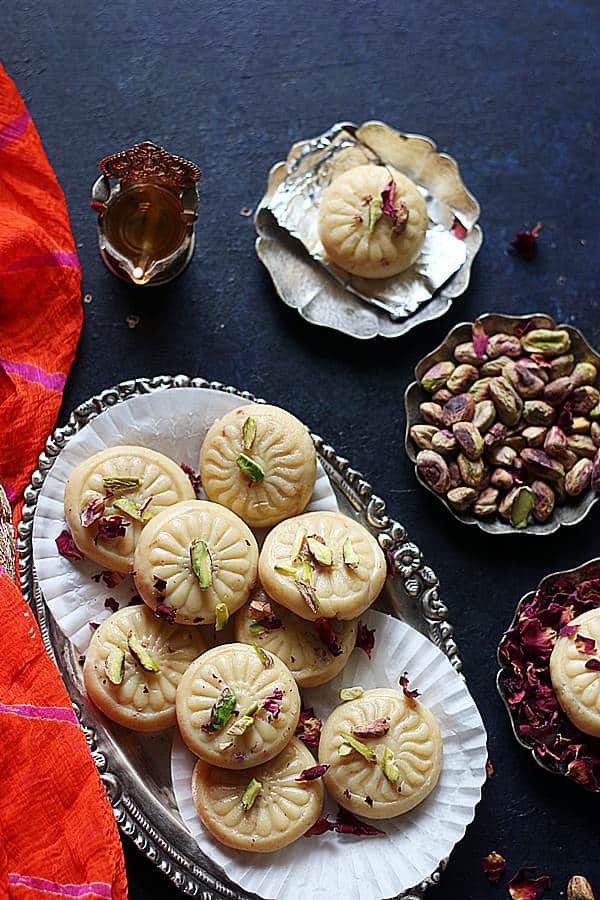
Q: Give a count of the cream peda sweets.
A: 11